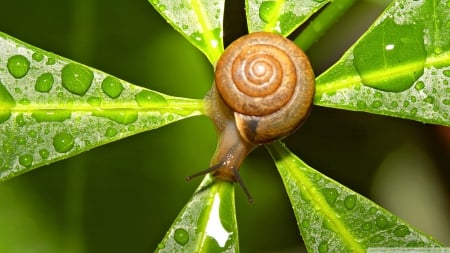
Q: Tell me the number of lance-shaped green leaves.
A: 6